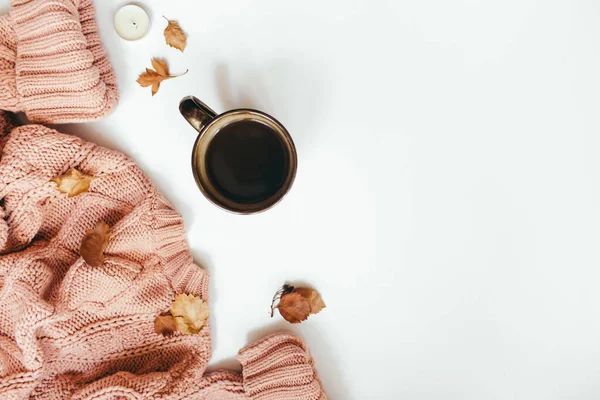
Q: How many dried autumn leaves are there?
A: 8